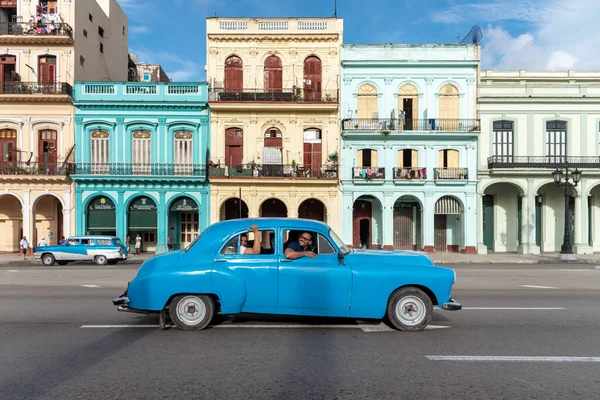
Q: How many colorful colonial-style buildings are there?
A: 5